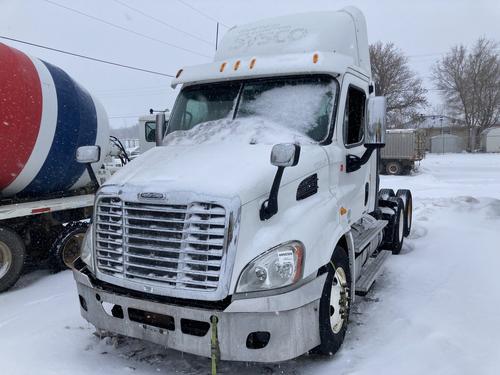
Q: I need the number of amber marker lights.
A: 5